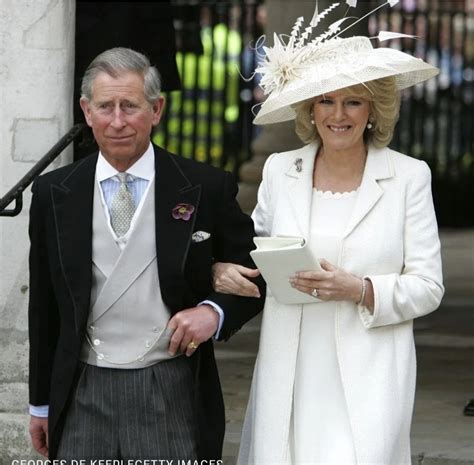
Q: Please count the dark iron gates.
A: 2